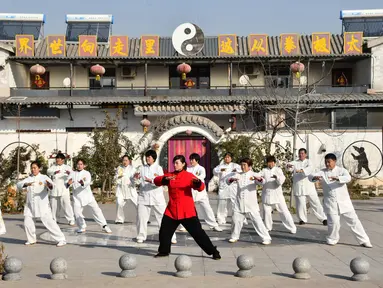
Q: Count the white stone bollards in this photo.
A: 7